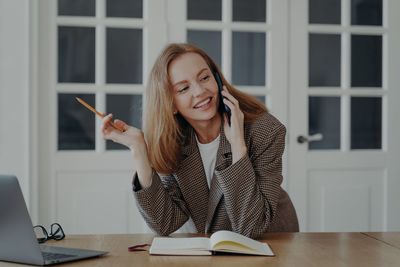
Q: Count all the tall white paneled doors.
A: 3